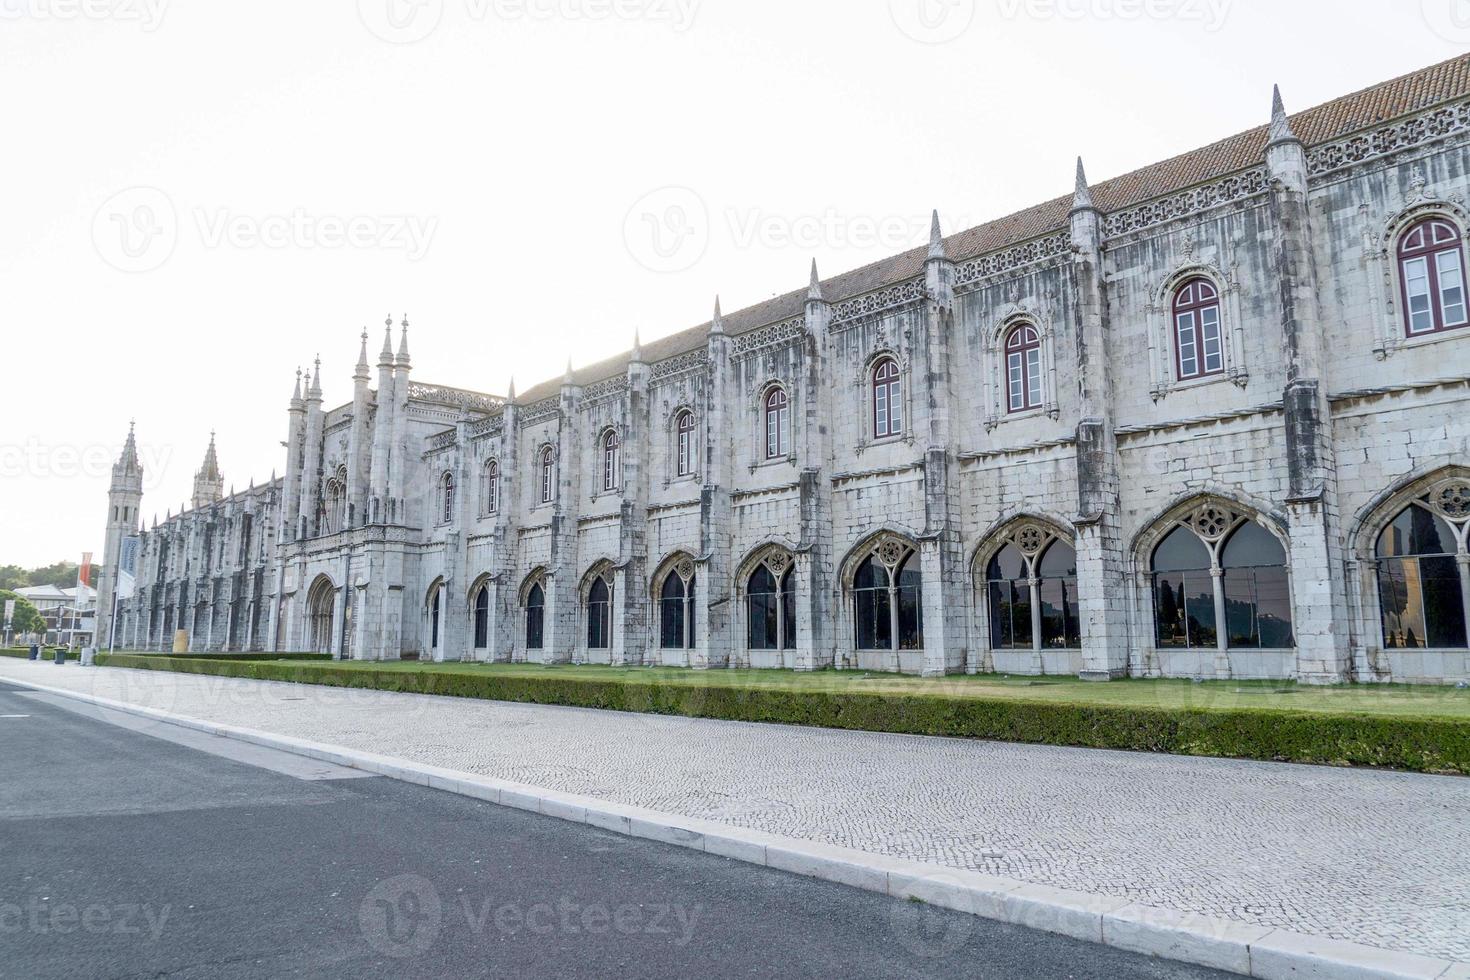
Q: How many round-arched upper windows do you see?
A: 10